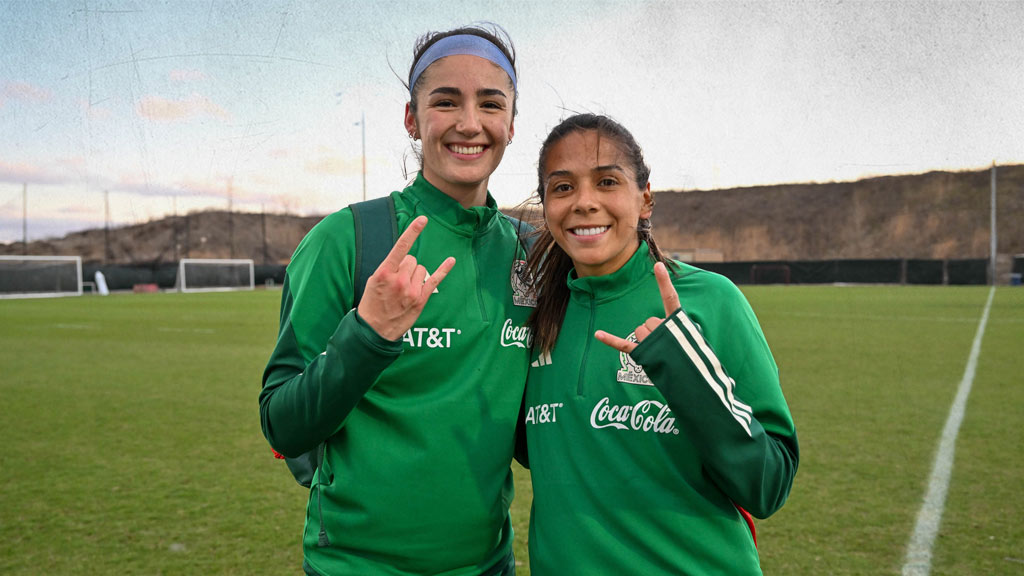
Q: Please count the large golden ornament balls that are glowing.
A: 0